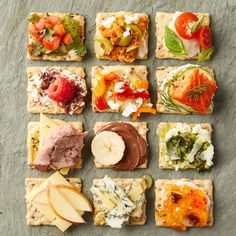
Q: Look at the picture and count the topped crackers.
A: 12